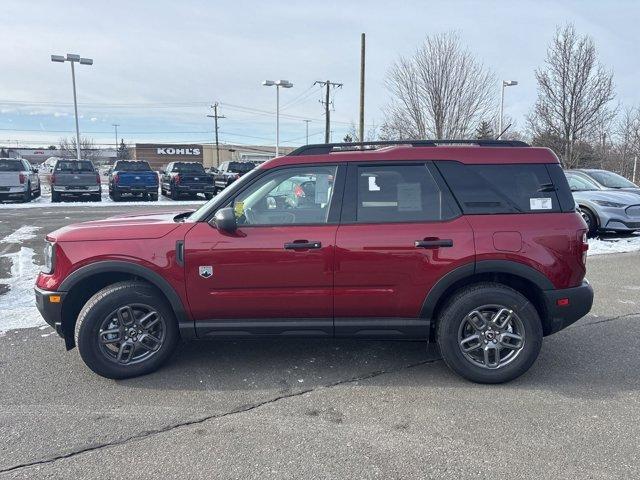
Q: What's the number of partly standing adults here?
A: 0